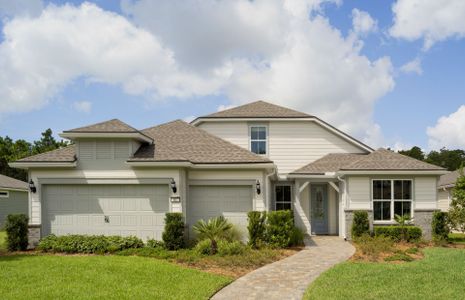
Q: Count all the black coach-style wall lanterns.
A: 3